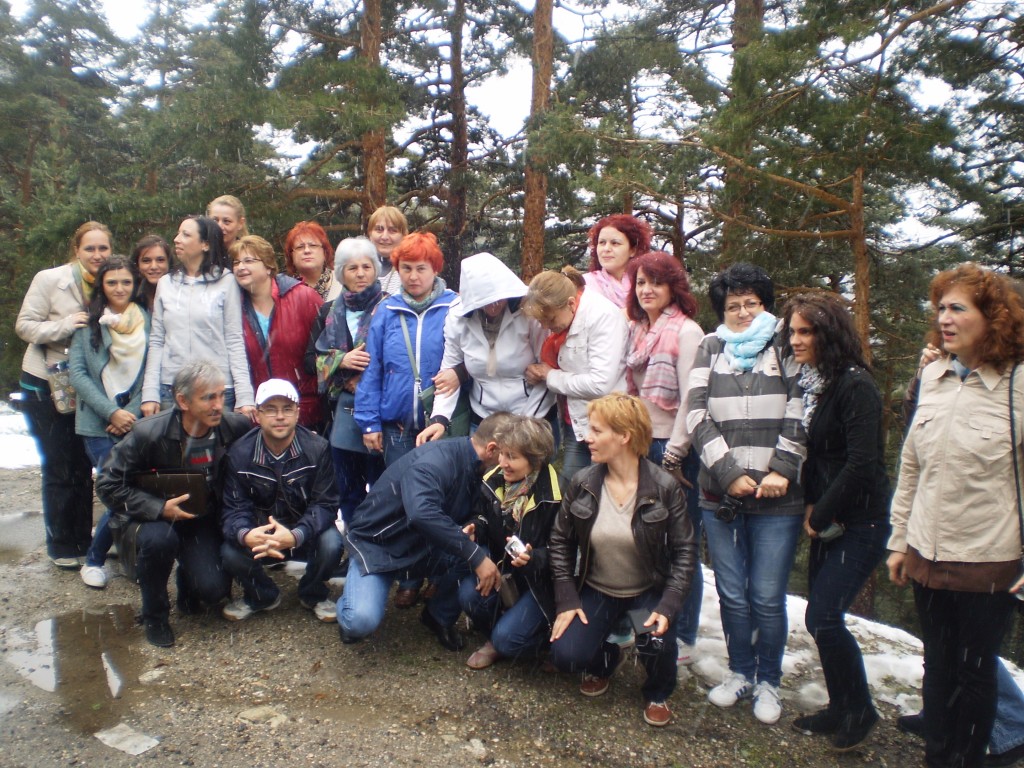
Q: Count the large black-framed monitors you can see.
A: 0